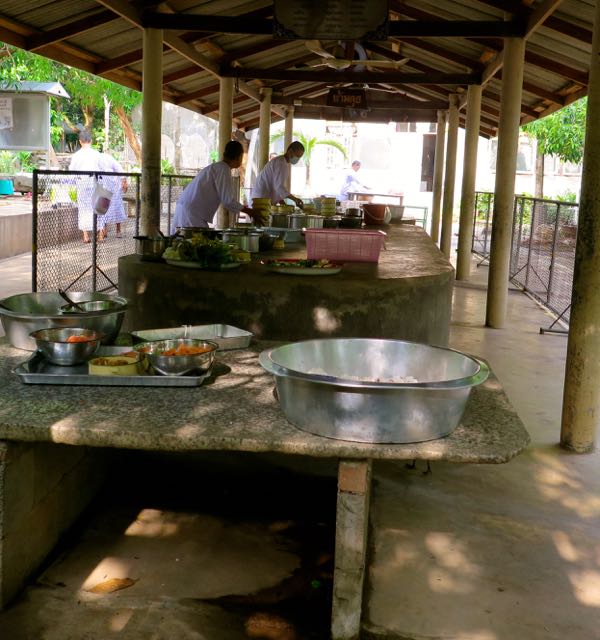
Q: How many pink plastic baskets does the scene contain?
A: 1